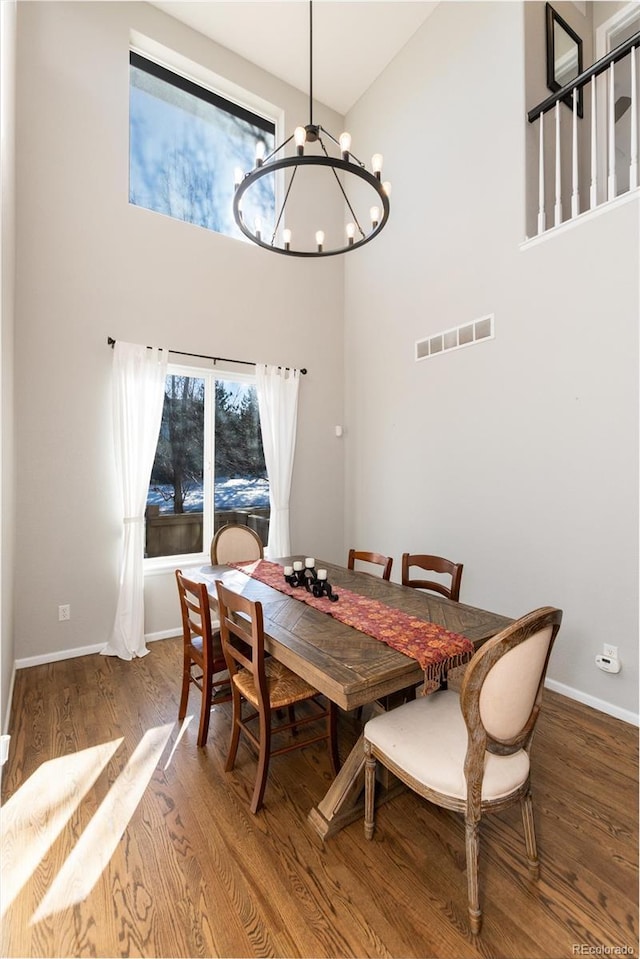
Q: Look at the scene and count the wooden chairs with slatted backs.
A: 4